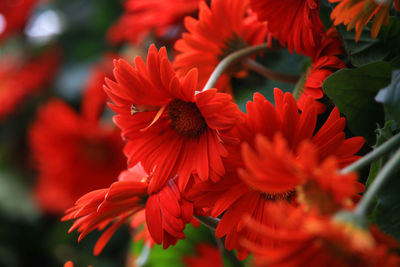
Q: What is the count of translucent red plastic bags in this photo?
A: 0